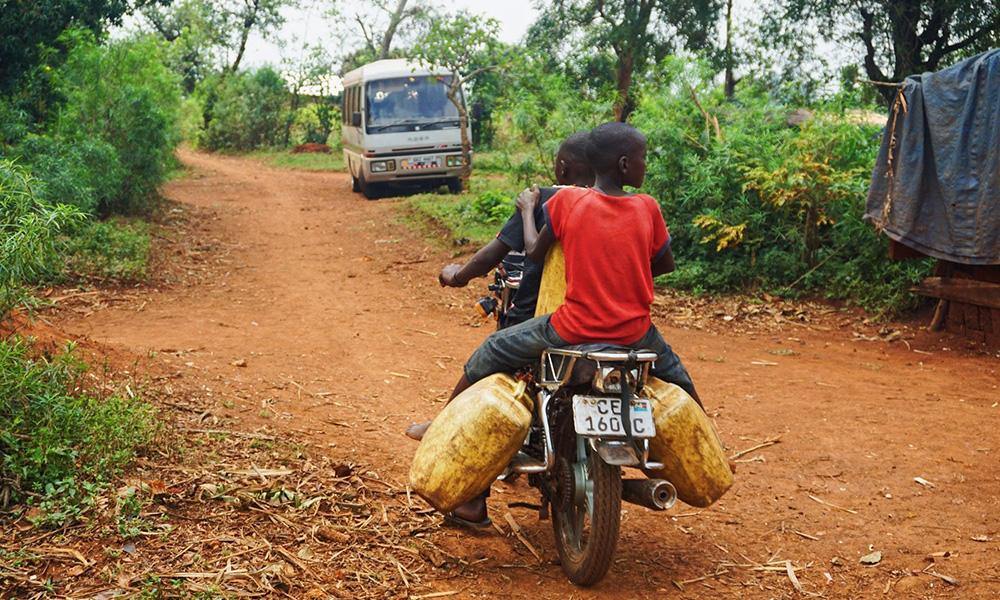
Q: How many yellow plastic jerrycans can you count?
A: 3